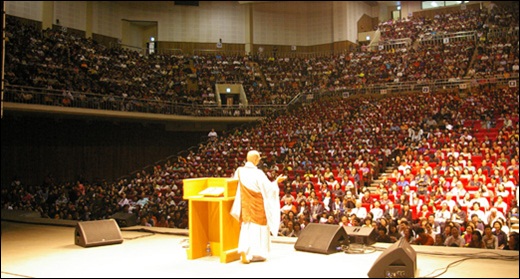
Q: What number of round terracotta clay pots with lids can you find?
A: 0